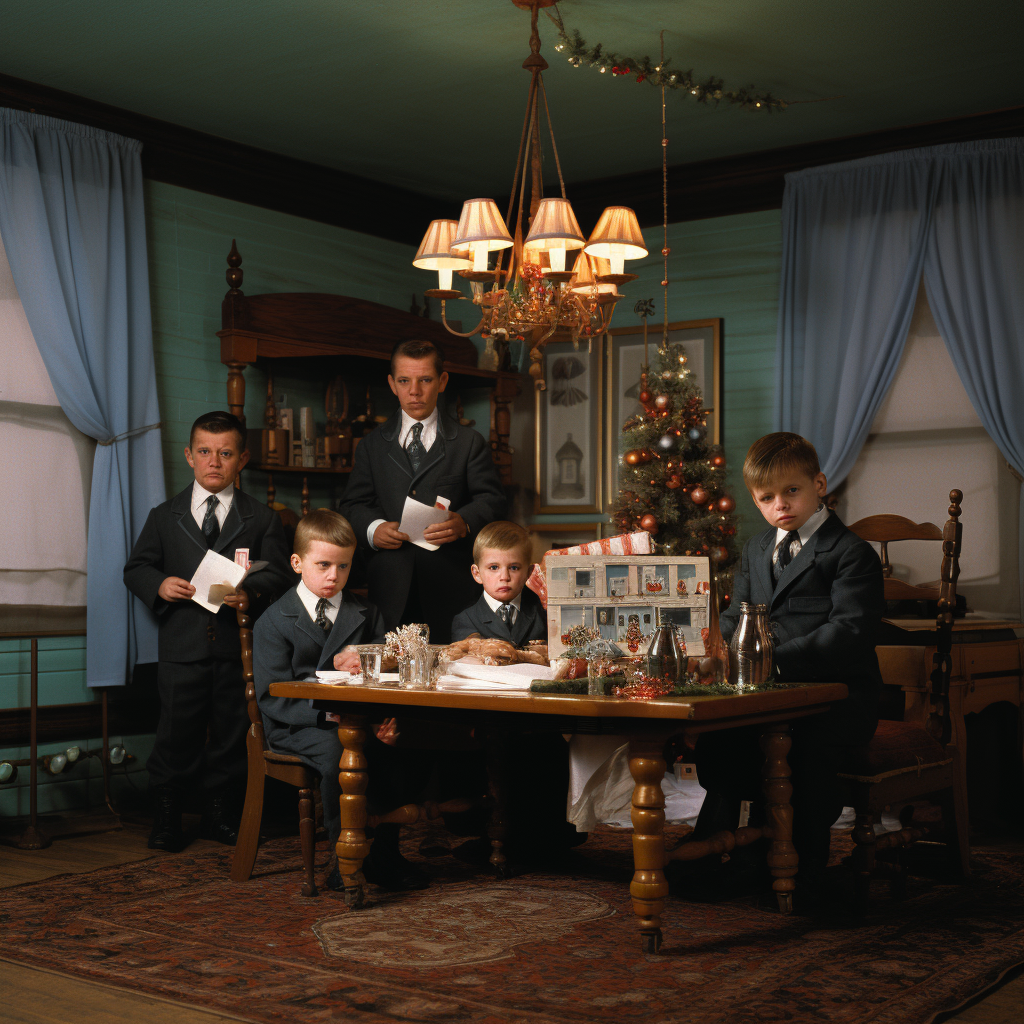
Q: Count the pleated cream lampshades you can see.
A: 5